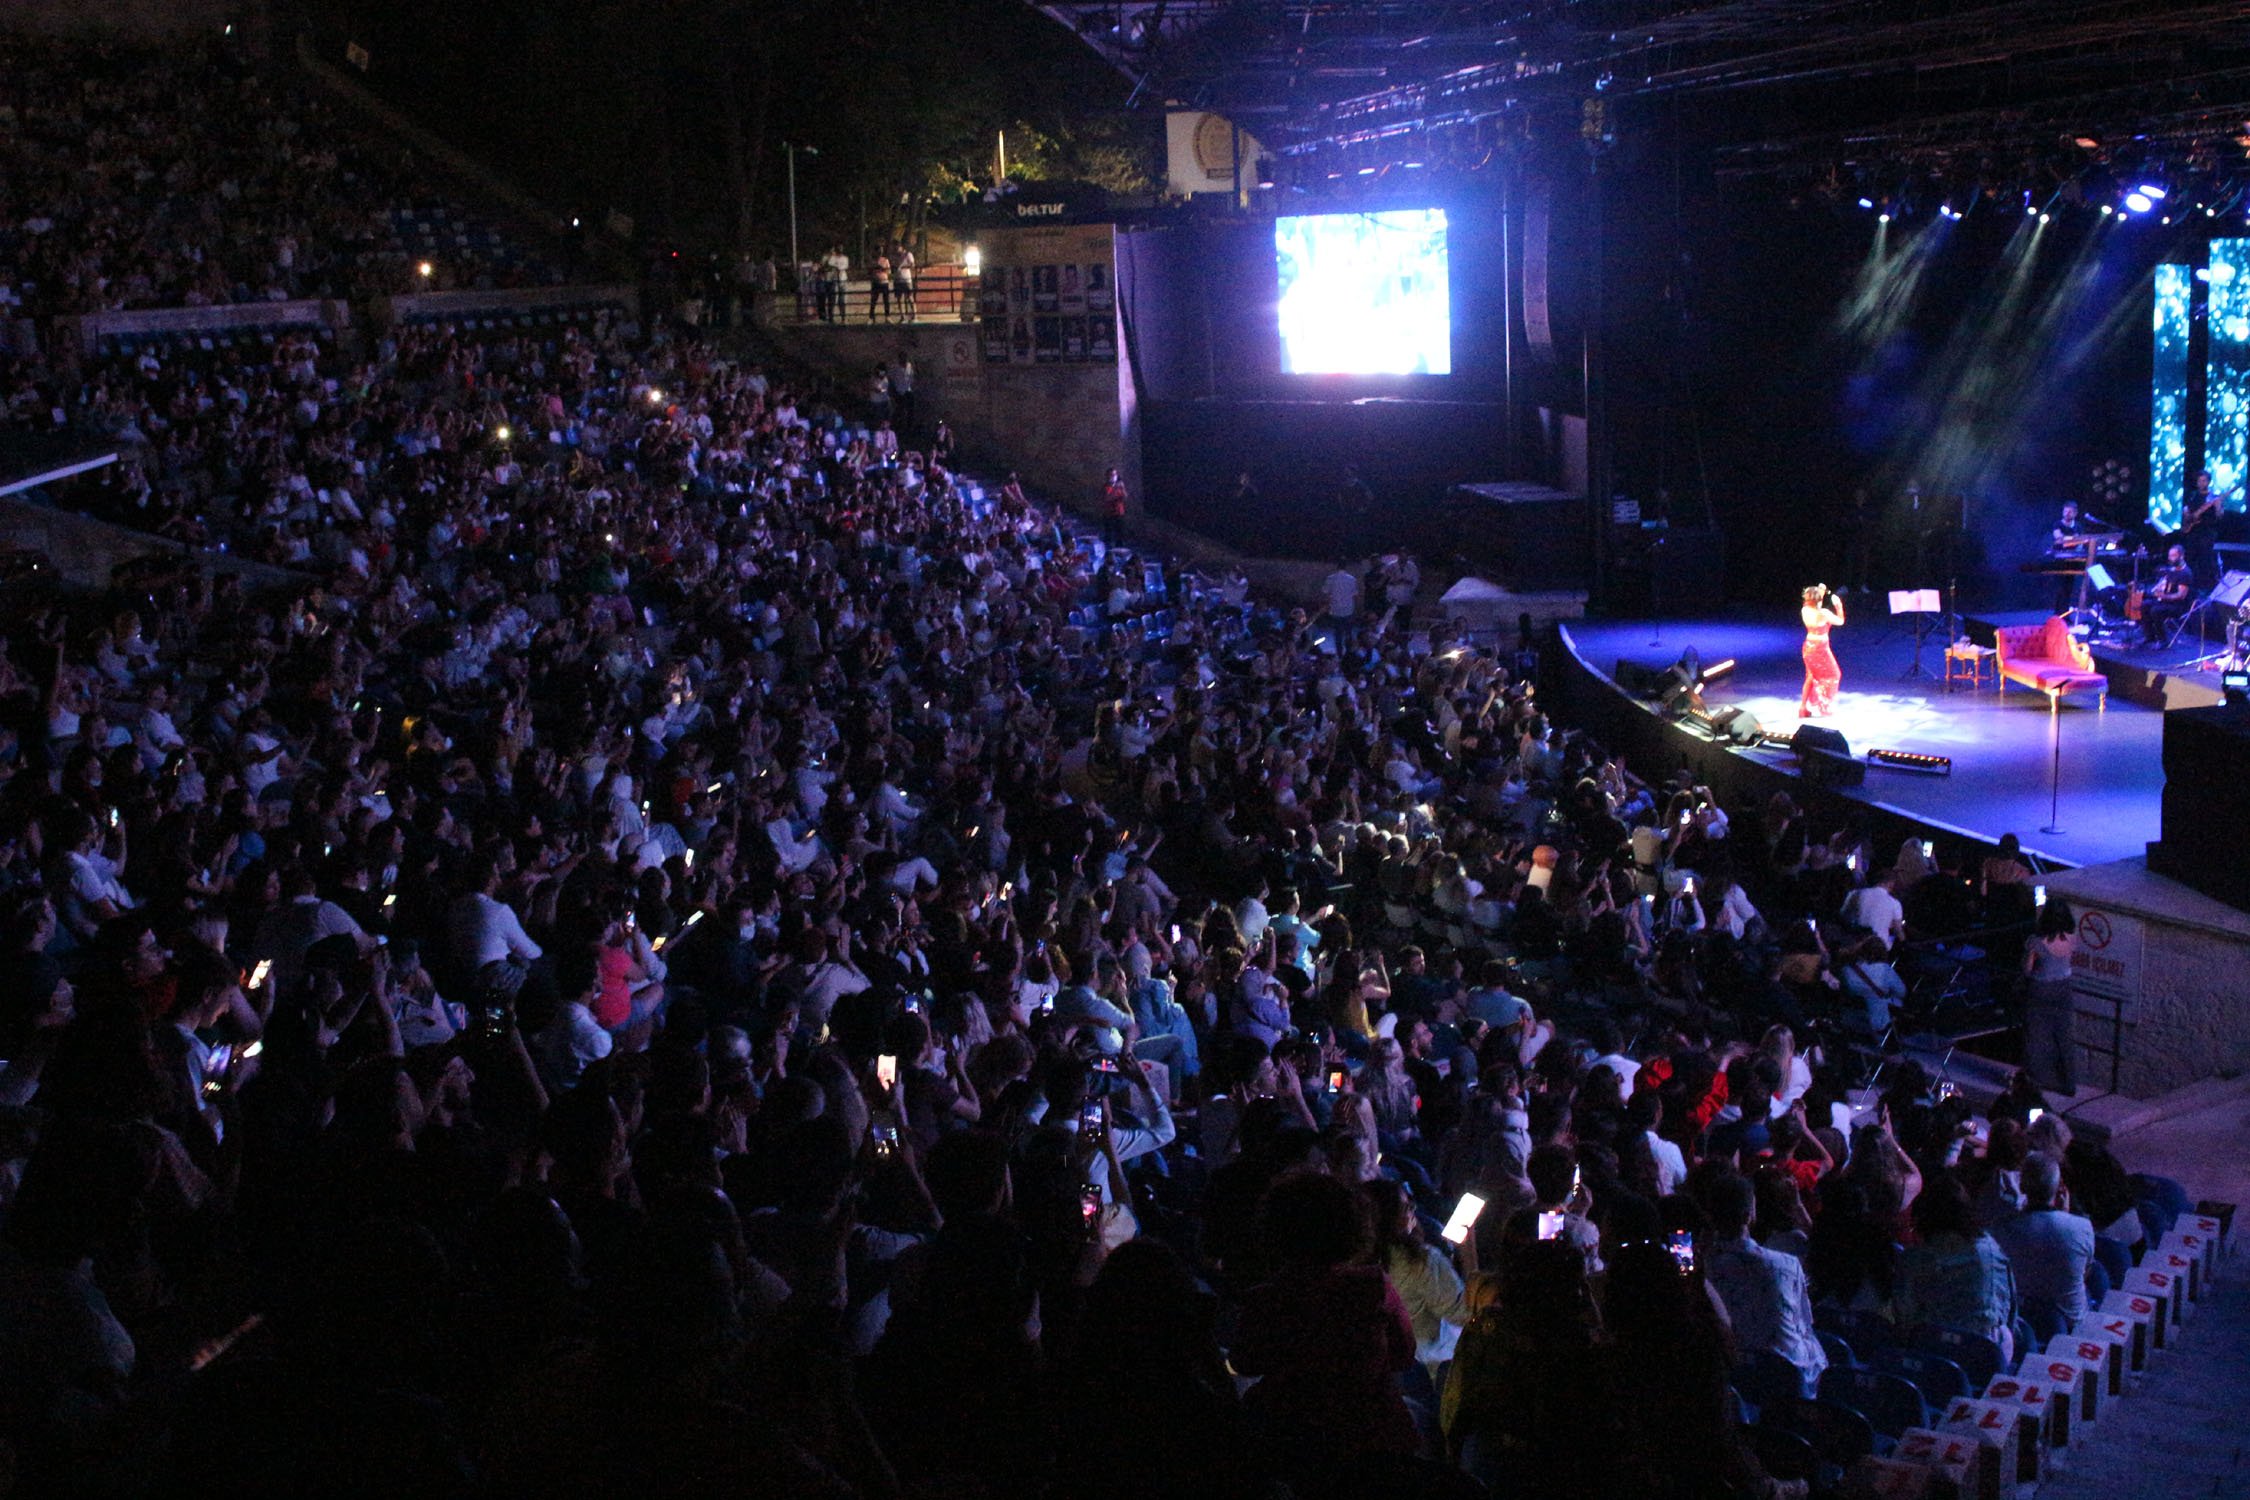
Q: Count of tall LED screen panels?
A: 2